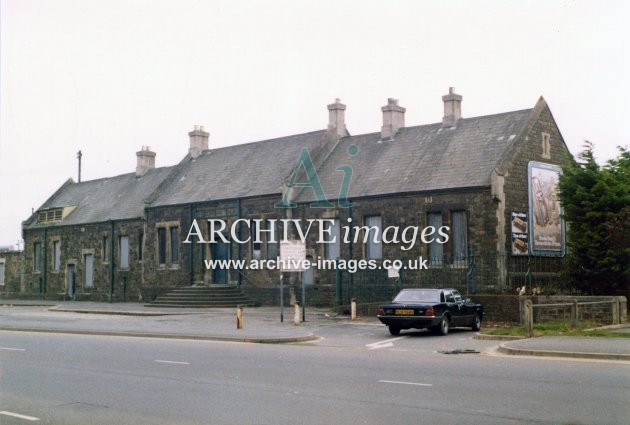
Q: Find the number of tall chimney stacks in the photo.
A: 5